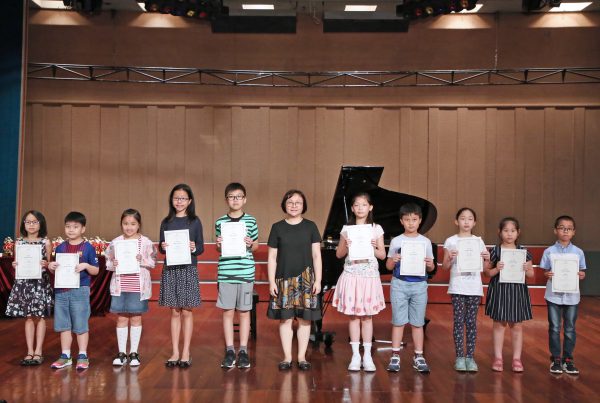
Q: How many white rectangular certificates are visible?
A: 10